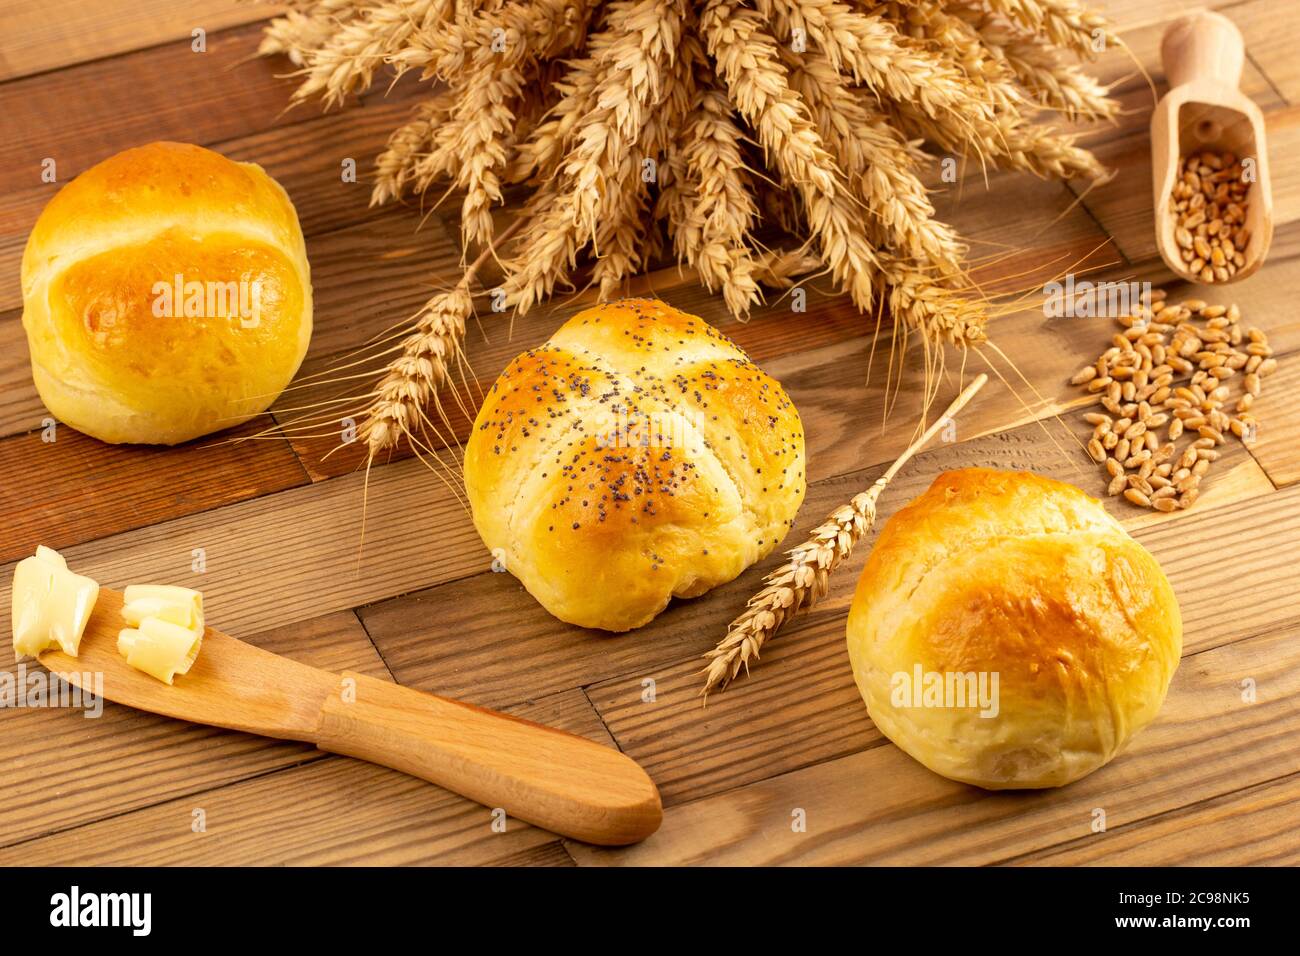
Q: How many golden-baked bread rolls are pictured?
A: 3